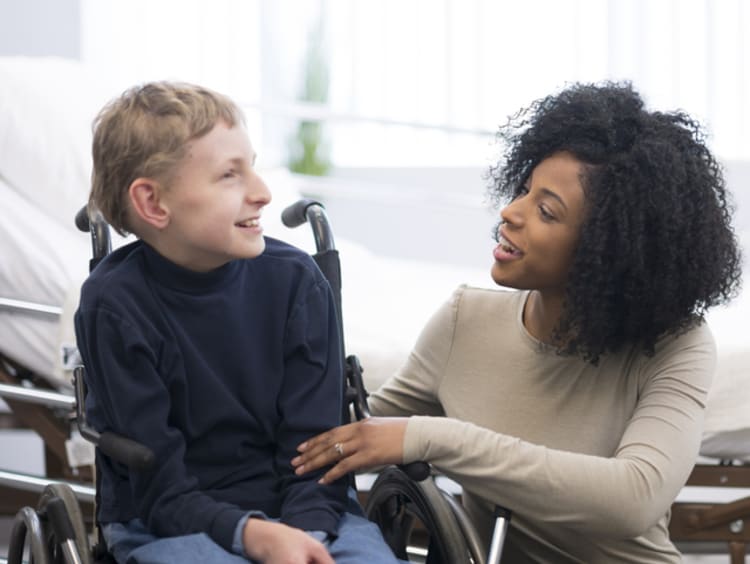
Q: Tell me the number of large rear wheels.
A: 2